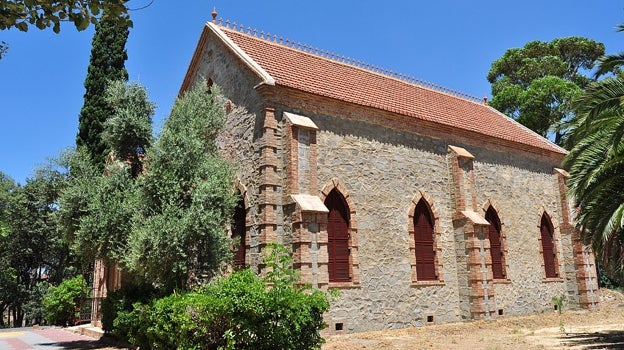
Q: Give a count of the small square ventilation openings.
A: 4